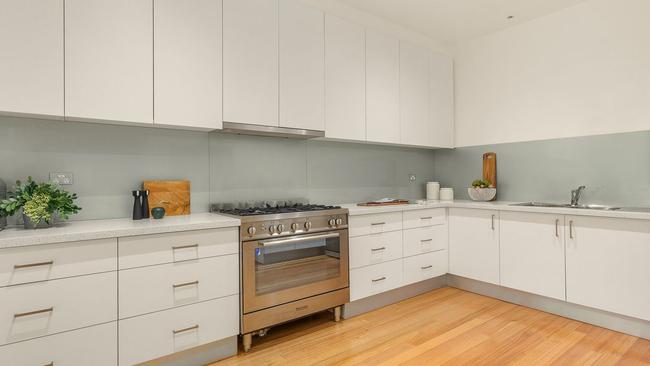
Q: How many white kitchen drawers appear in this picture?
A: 12